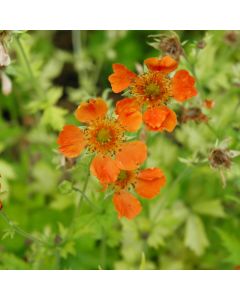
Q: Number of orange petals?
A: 12